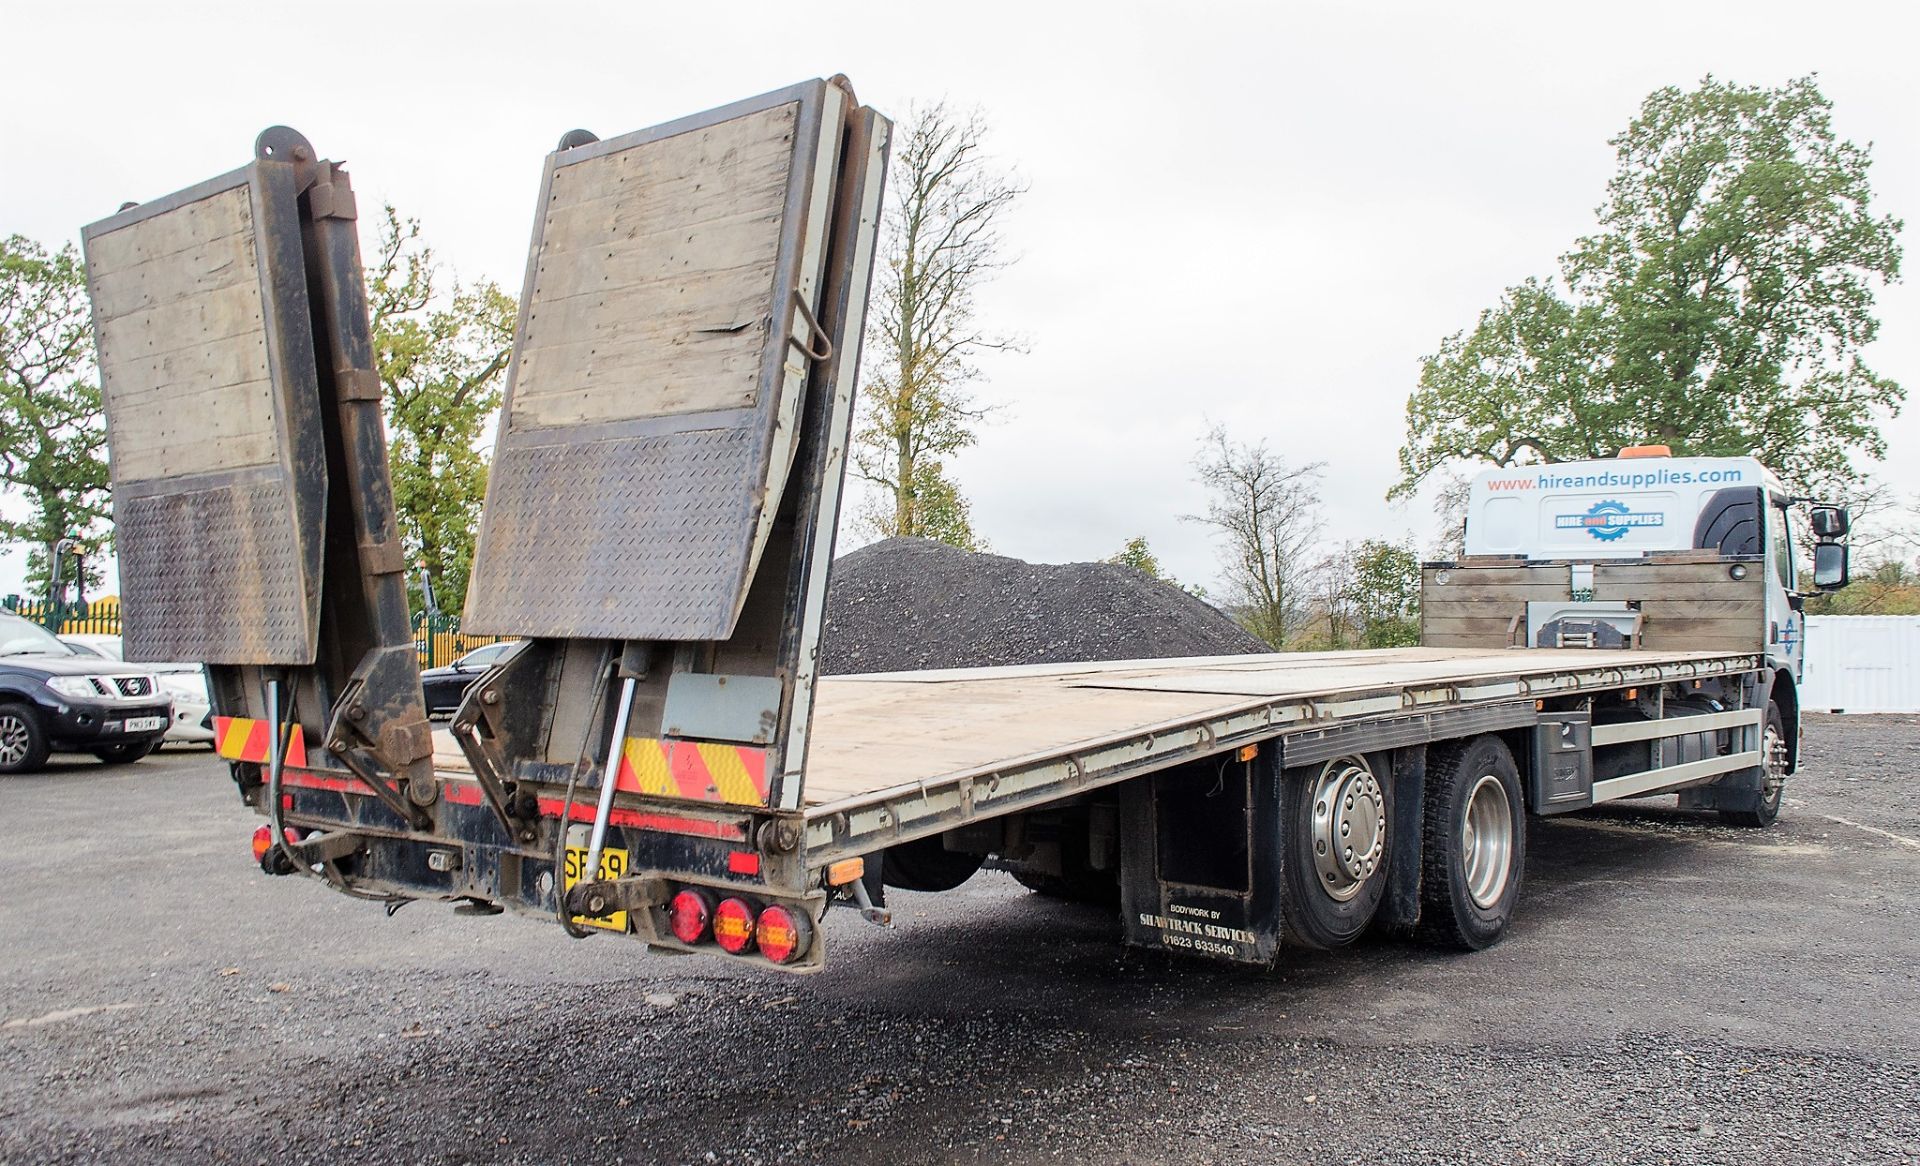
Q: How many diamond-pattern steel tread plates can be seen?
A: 2